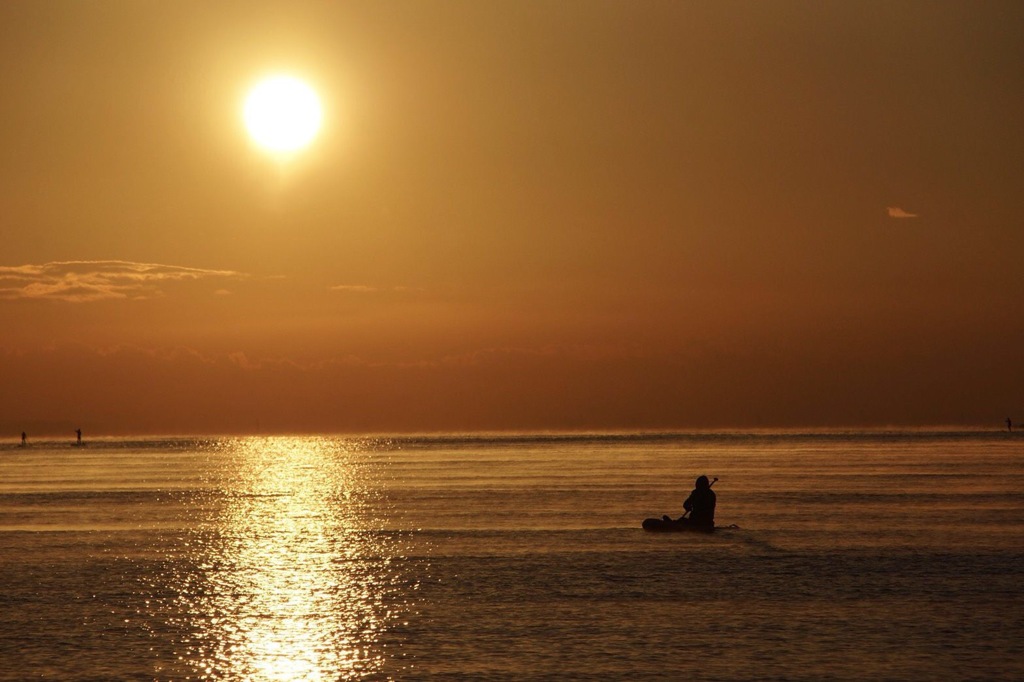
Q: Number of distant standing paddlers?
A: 3